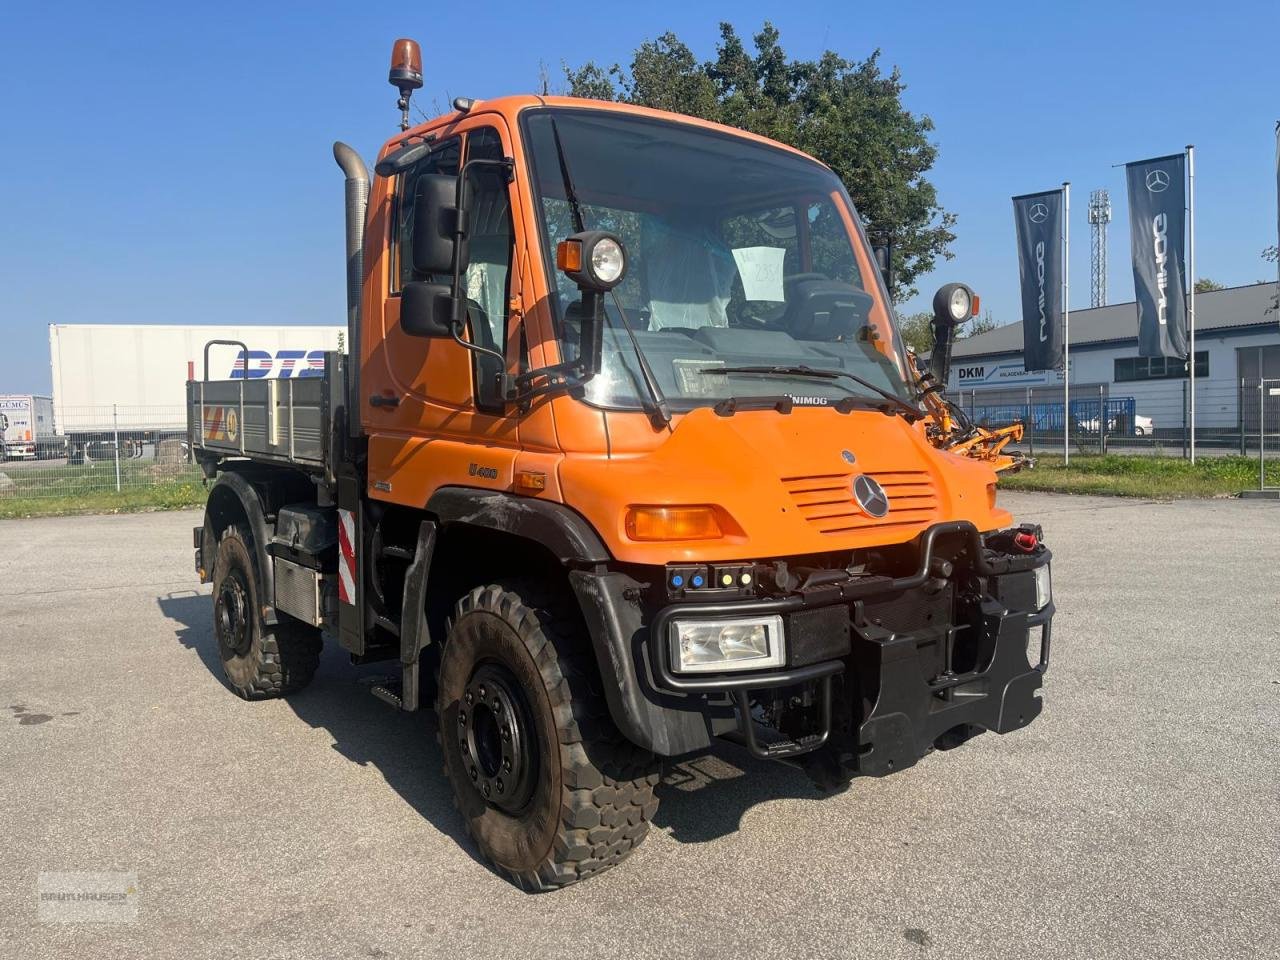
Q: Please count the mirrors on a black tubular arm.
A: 2